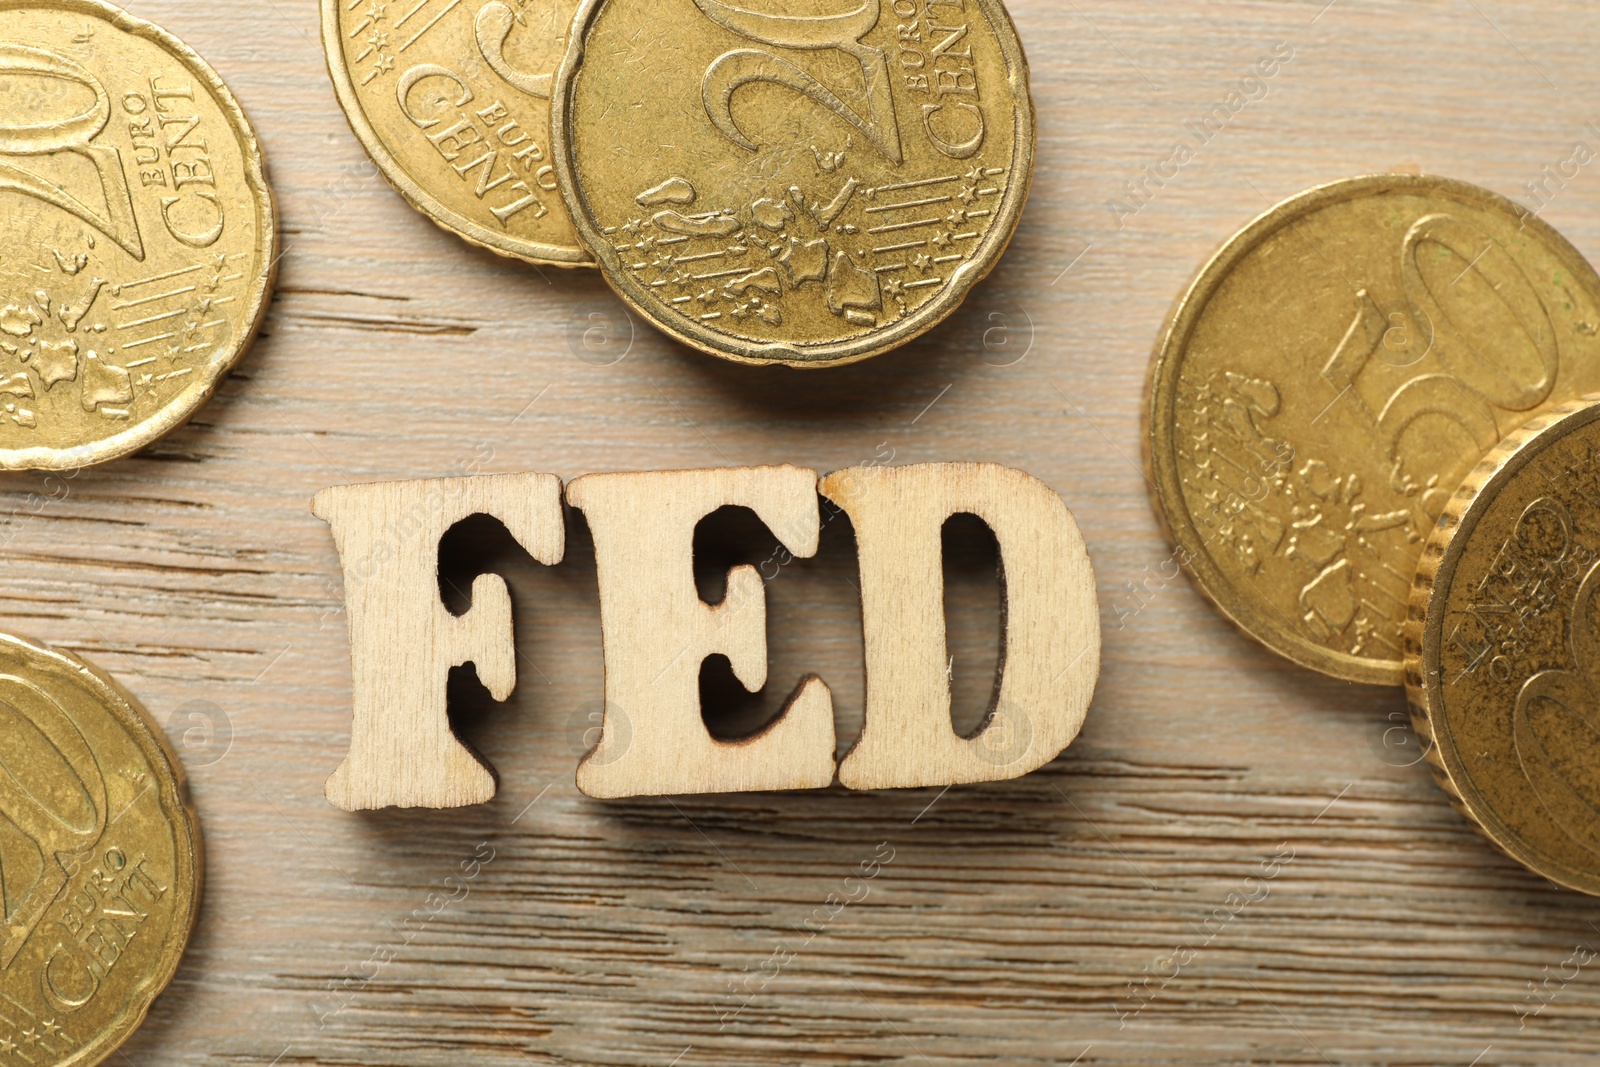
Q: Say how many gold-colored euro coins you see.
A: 6